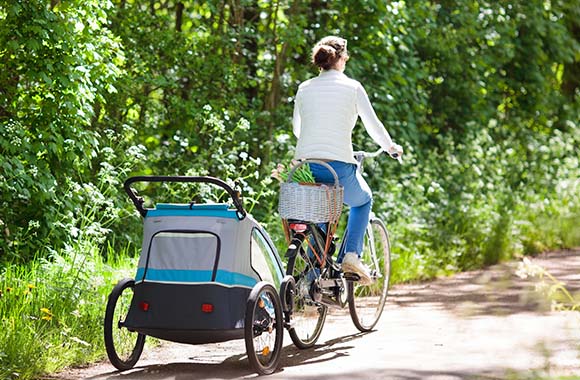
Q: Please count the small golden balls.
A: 0